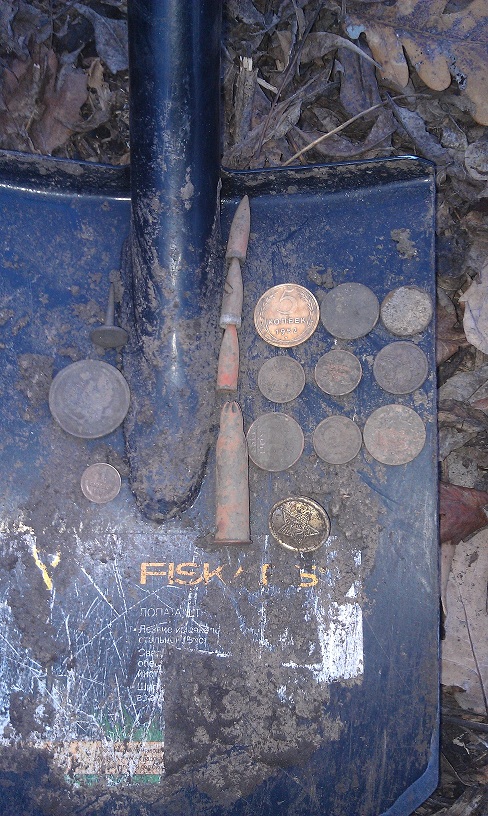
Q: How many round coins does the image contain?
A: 12